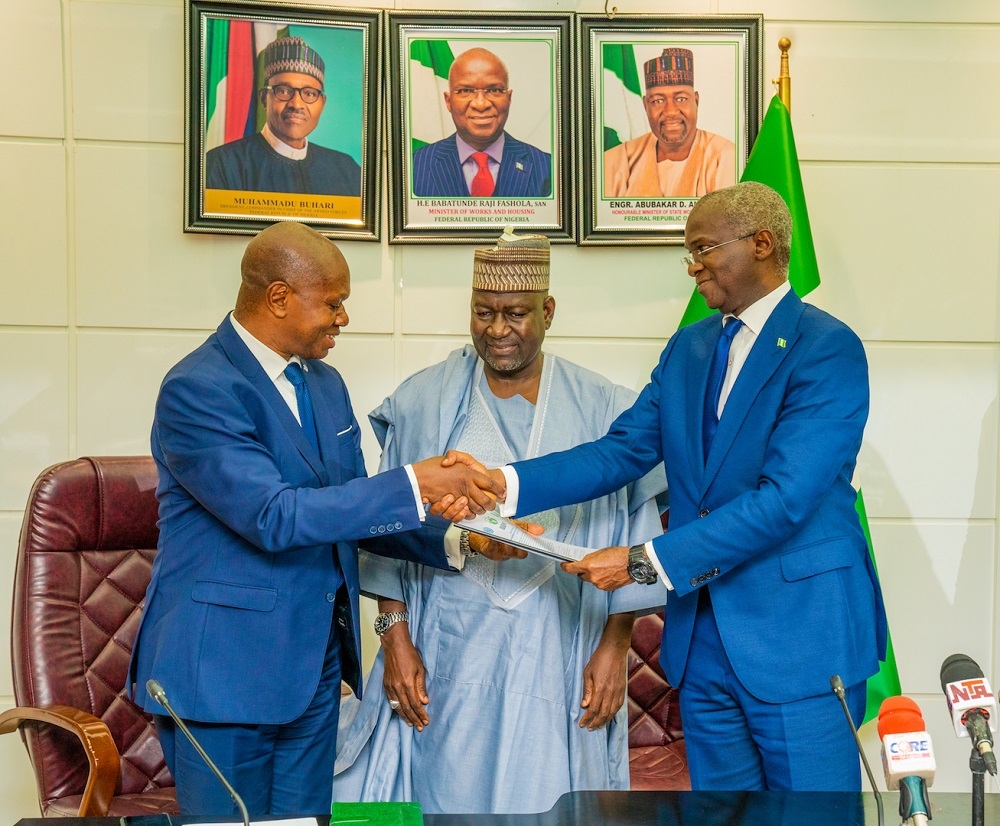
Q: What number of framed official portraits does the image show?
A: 3